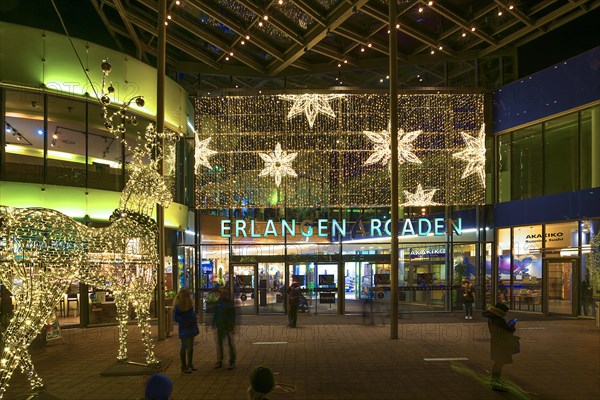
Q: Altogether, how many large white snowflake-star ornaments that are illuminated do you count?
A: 6